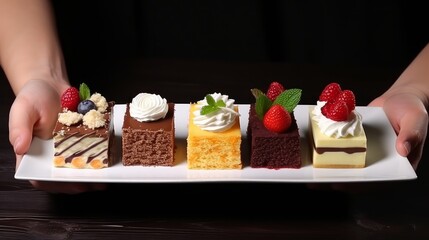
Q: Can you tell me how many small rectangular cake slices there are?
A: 5